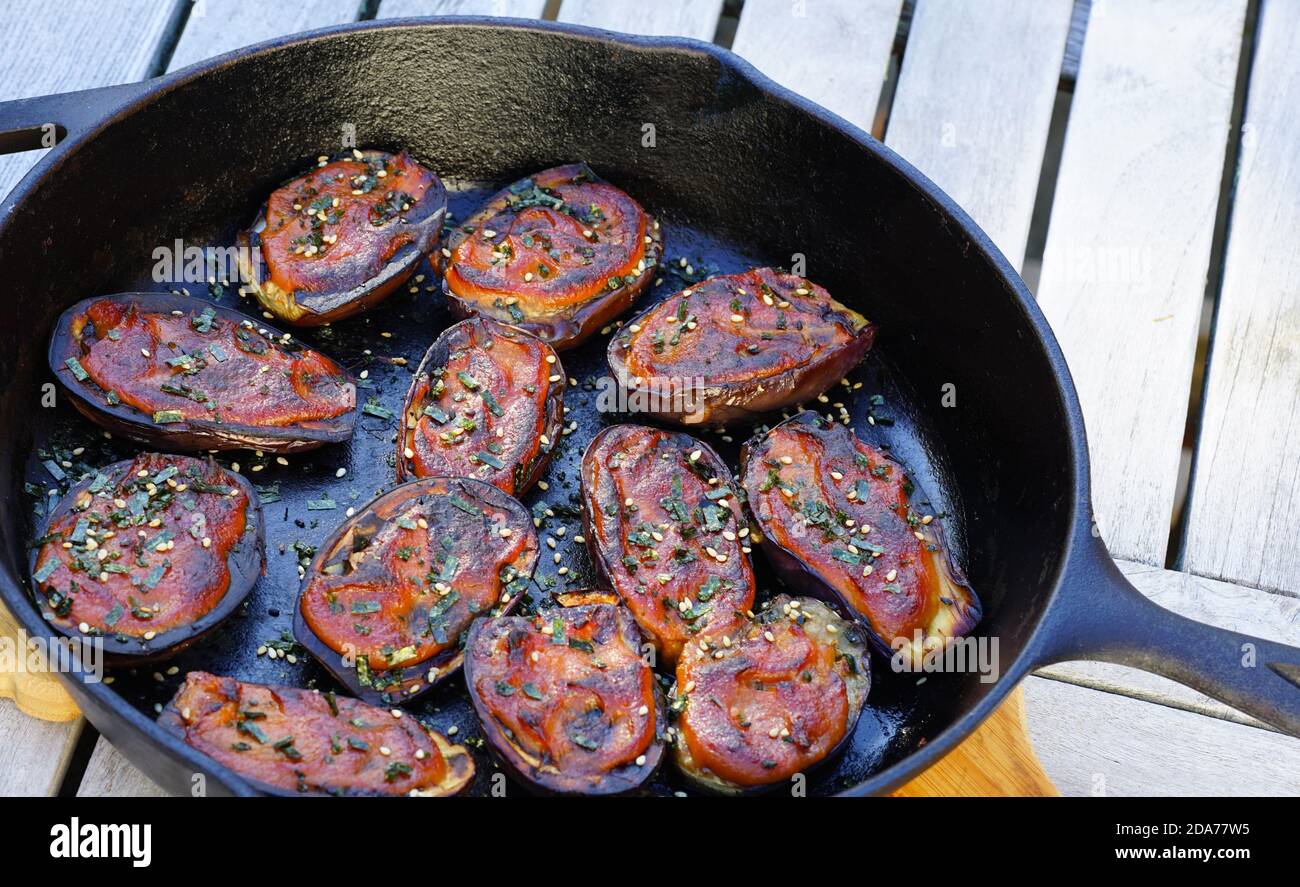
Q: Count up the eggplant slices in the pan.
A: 12